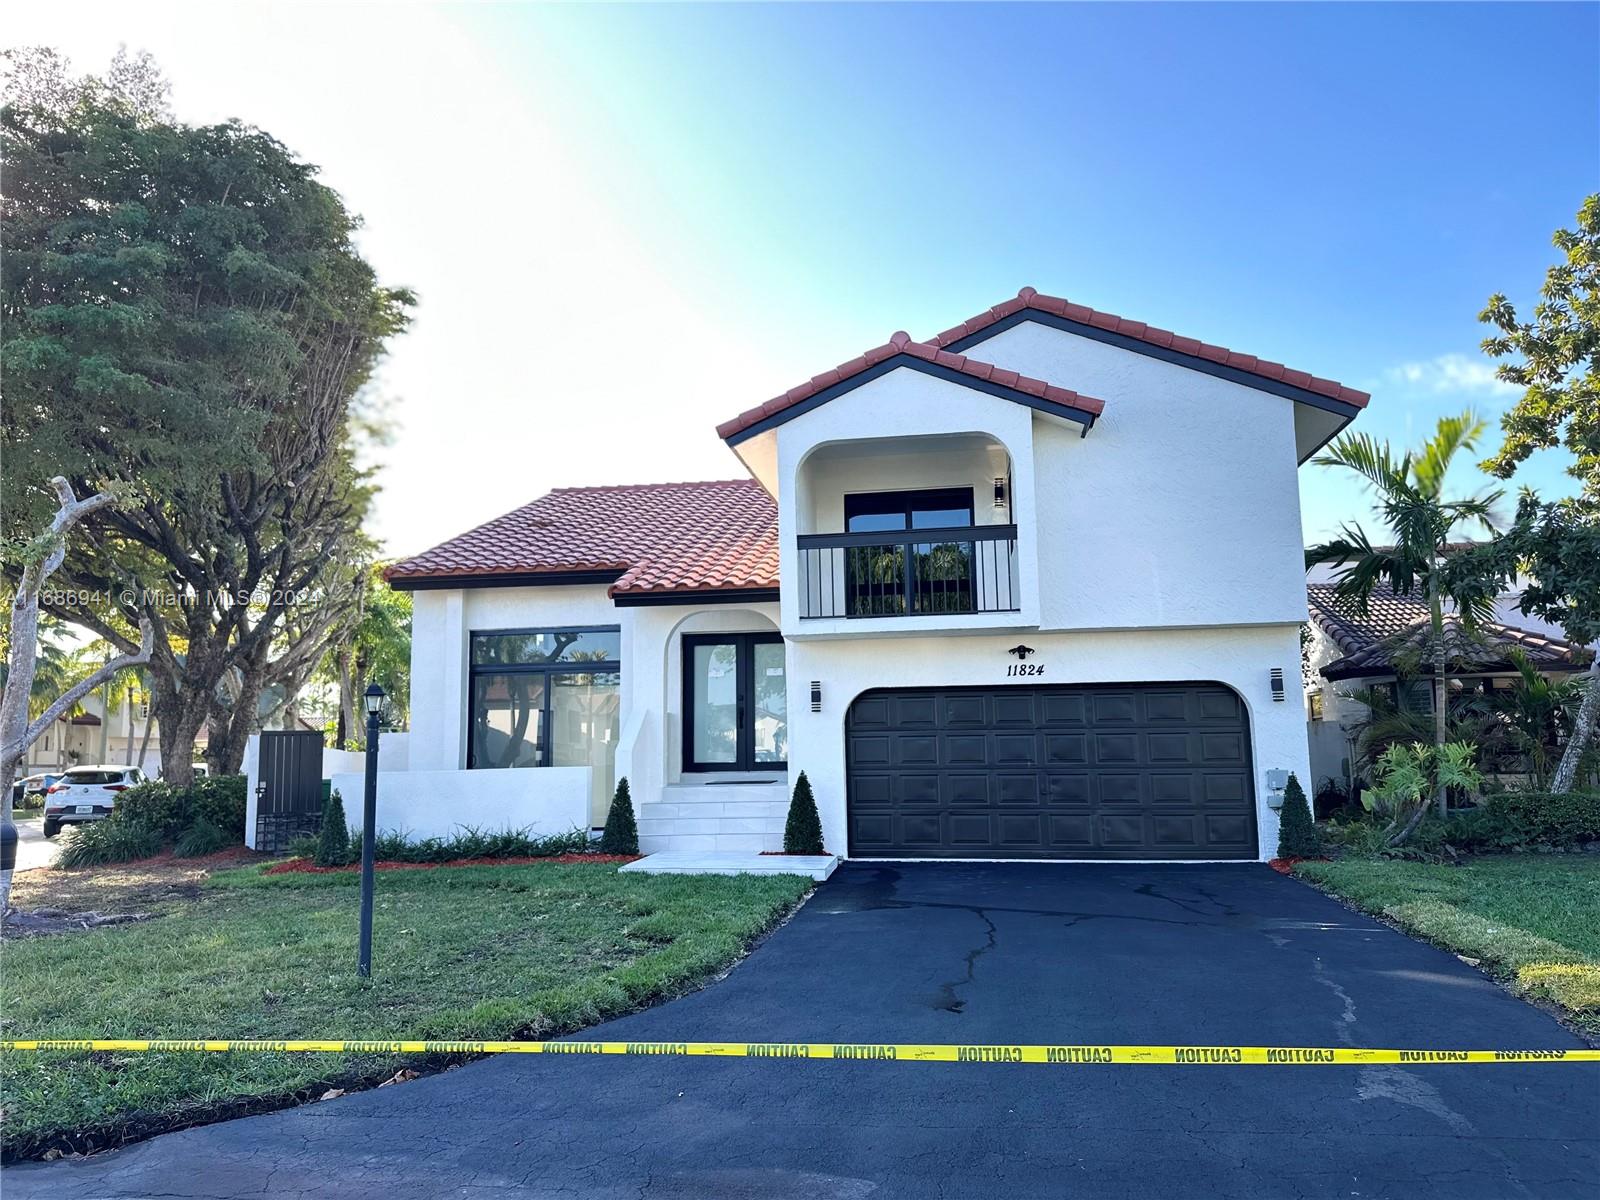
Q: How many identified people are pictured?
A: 0